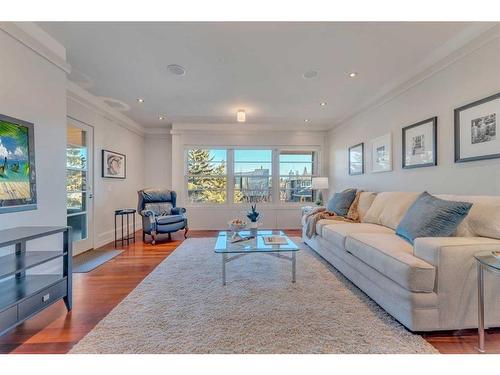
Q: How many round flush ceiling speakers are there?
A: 2